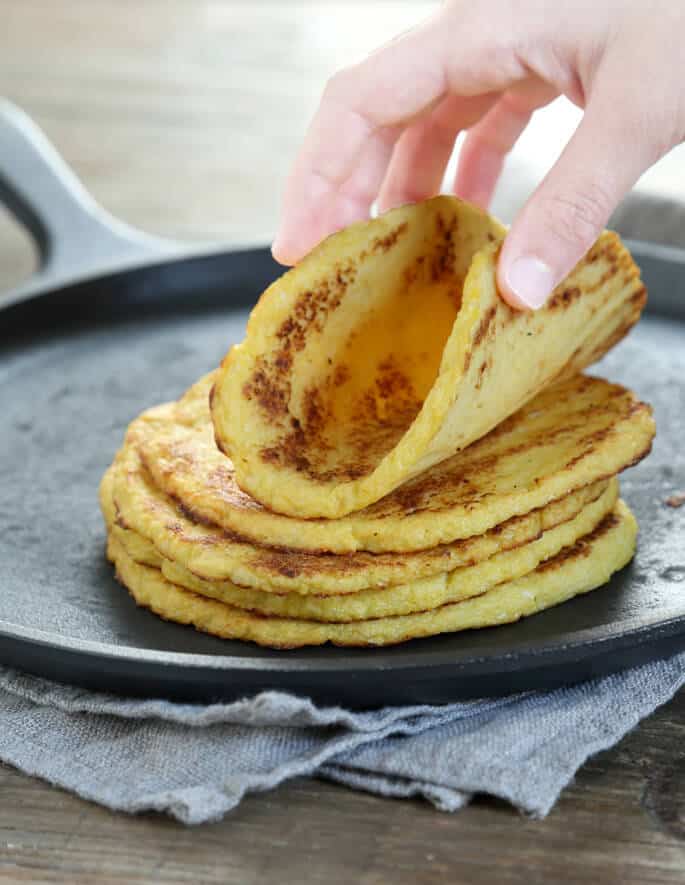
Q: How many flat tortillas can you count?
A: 4